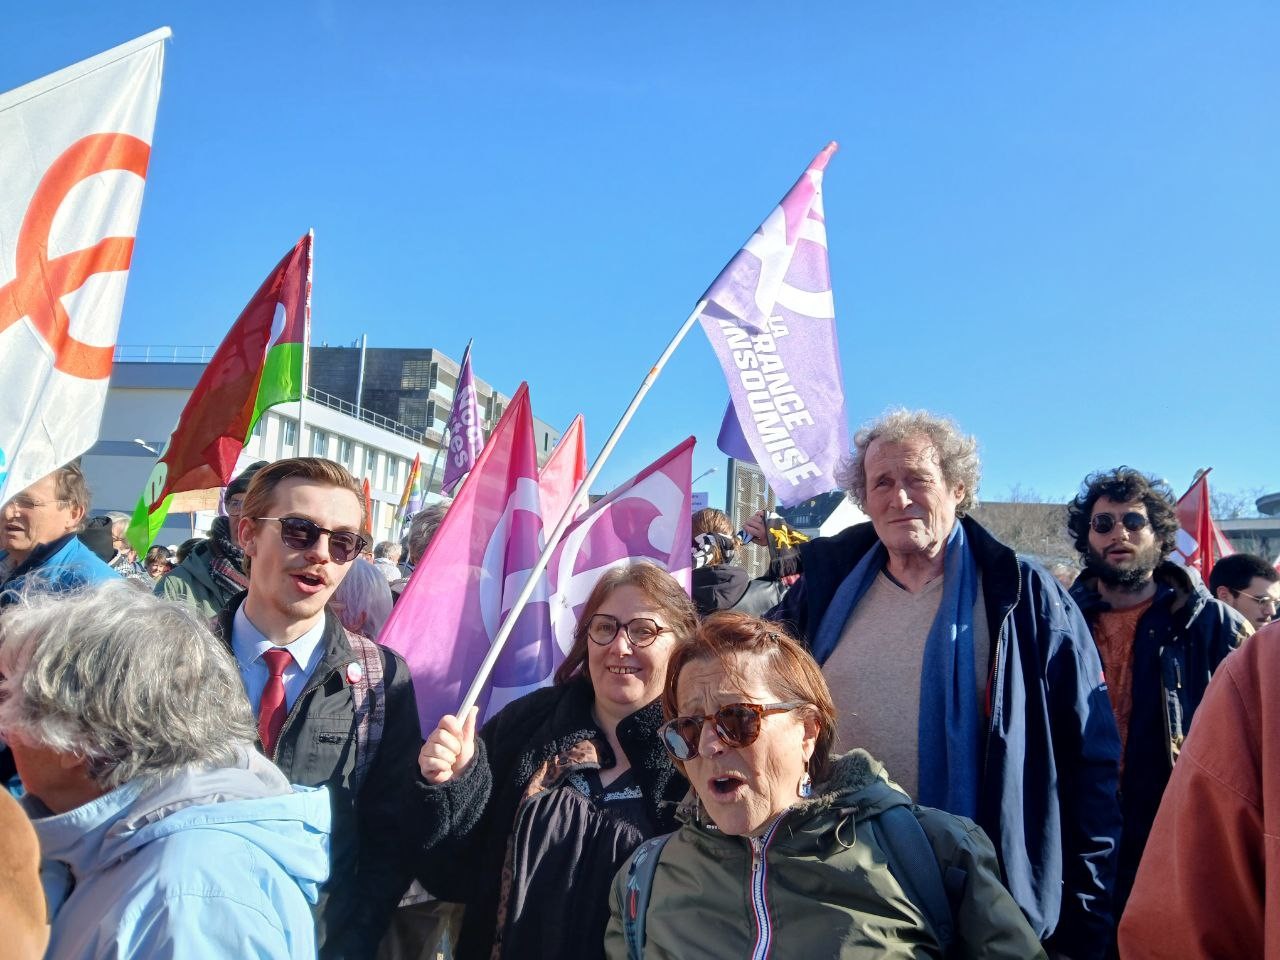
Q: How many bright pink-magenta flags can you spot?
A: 3